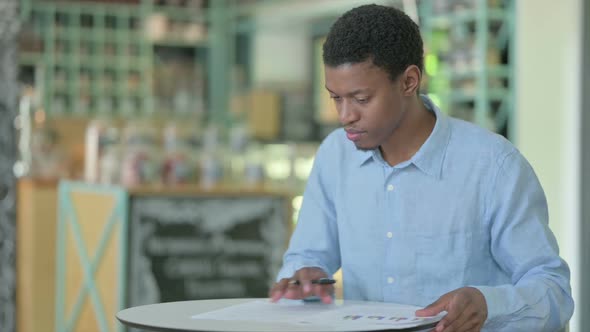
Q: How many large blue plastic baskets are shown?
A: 0